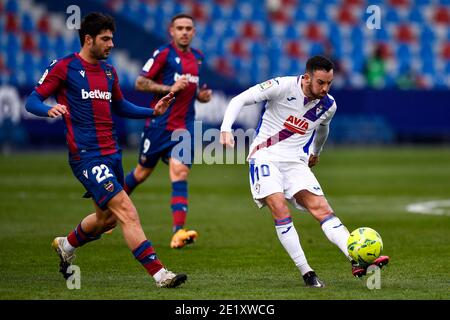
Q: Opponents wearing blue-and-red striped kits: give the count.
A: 2